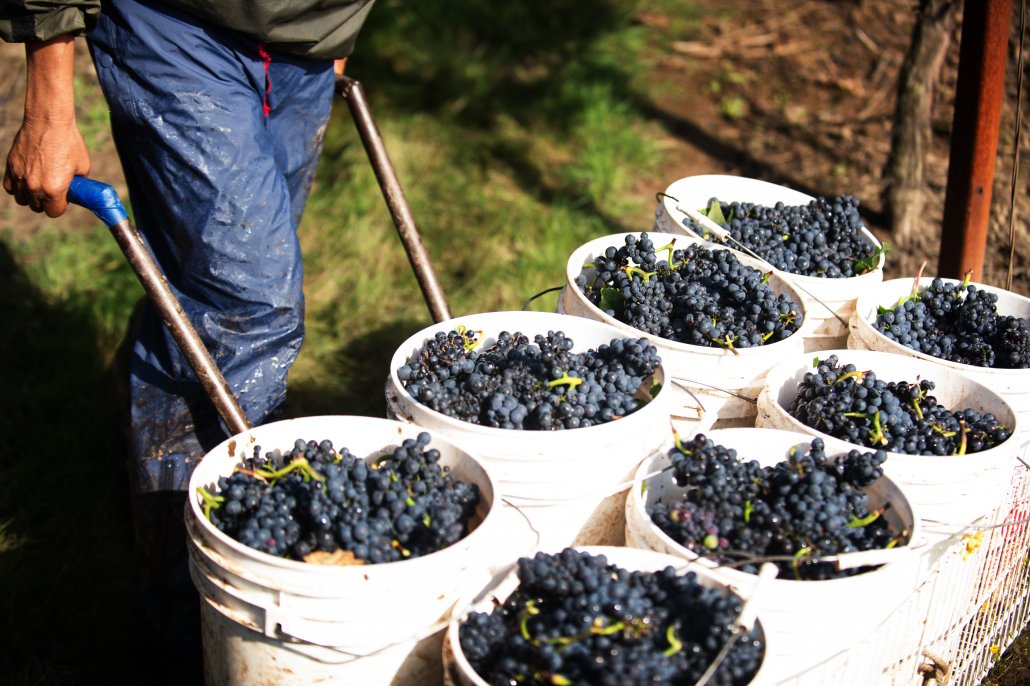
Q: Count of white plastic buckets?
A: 8